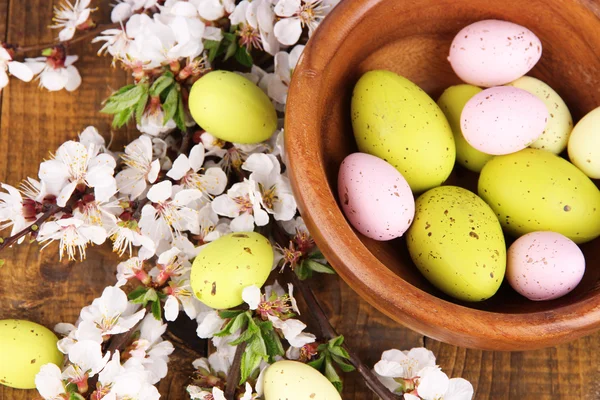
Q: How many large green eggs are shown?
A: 3